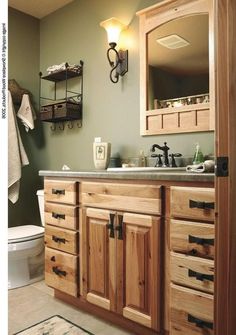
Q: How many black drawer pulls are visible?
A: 8